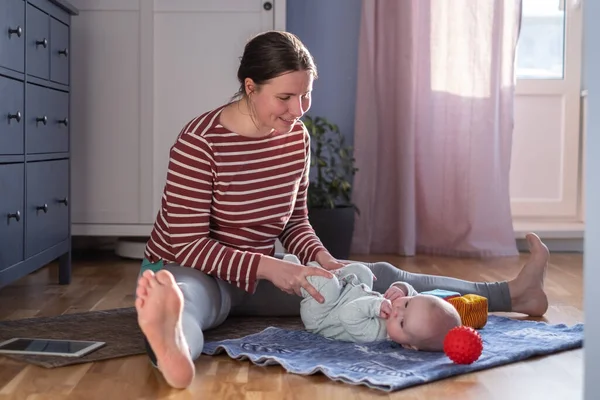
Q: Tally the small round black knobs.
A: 10